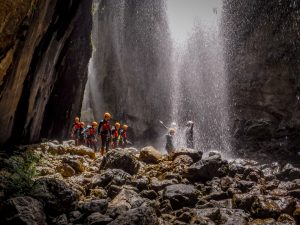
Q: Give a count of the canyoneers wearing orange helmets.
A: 6